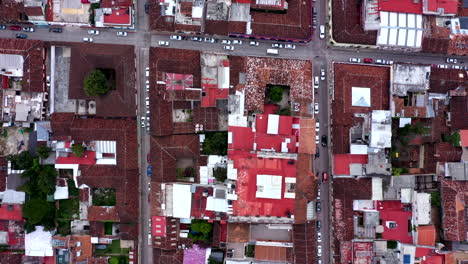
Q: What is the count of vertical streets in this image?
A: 2